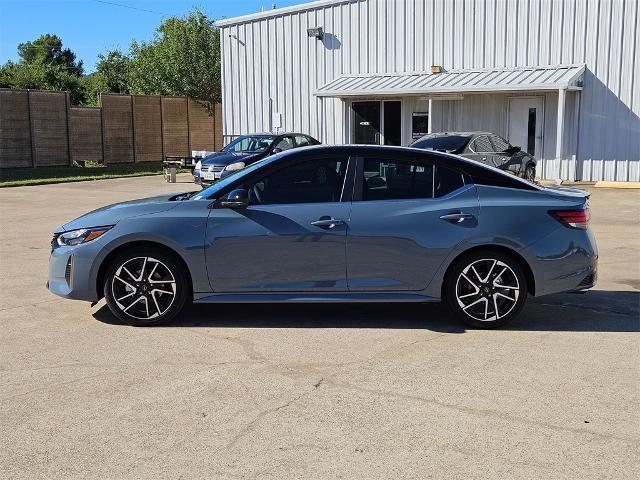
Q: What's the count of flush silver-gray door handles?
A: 2